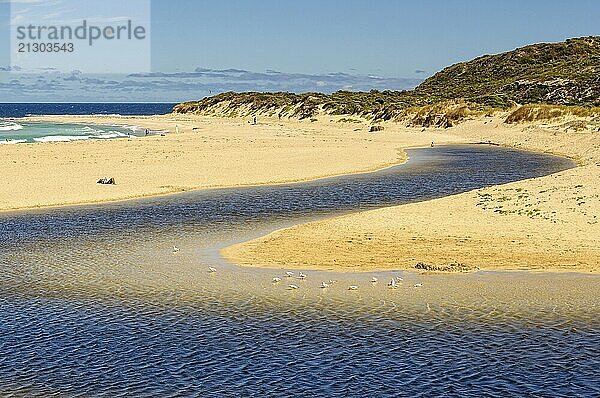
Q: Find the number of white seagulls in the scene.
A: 13